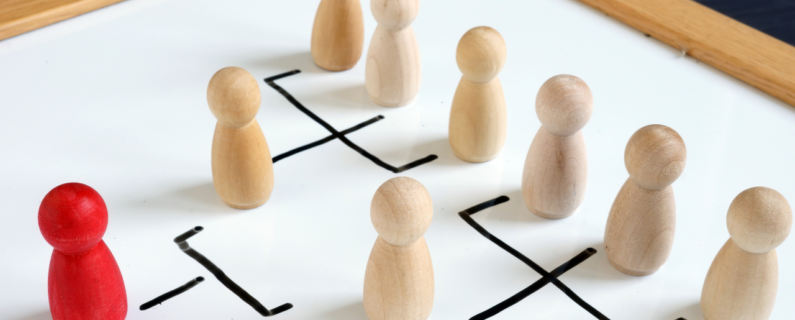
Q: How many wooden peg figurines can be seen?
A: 9